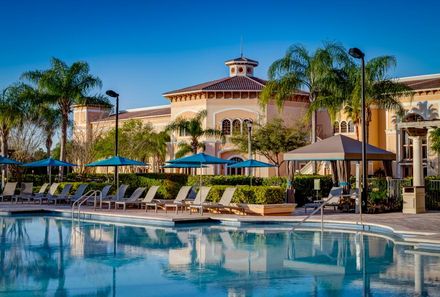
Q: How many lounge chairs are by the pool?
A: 14